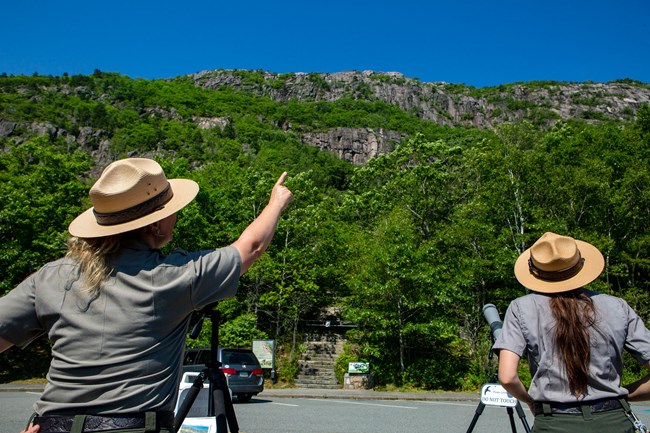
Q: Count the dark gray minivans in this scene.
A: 1